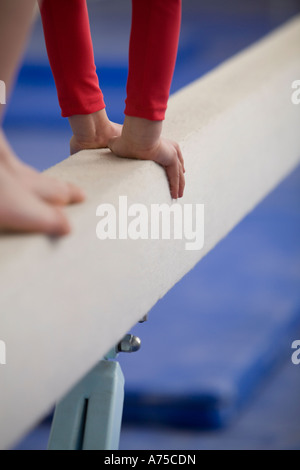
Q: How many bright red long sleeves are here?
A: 2